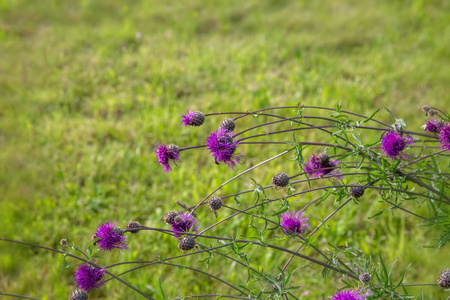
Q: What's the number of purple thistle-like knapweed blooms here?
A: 12